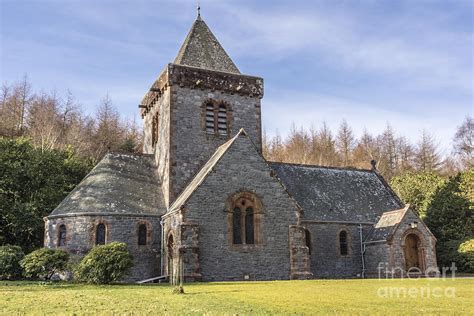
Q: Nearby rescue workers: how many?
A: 0